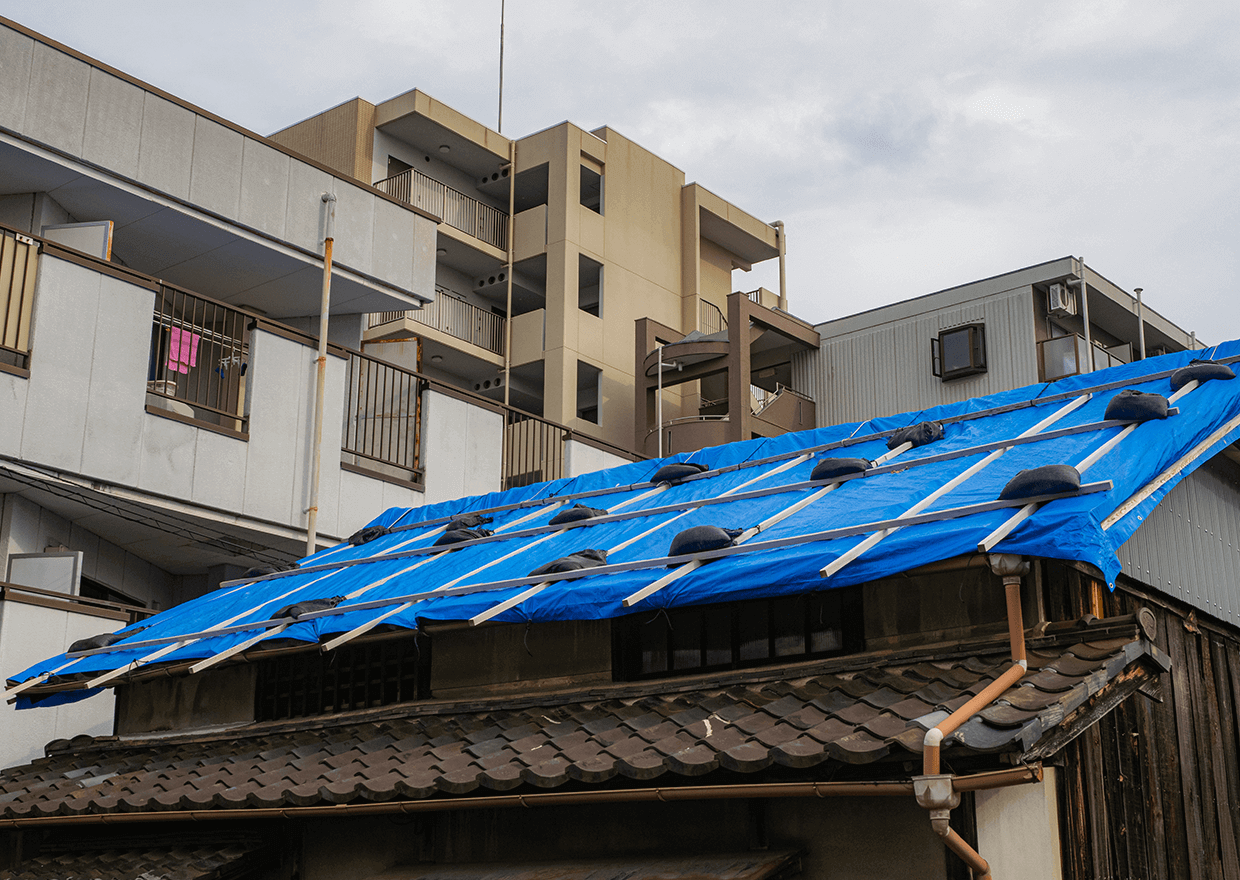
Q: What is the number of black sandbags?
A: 15